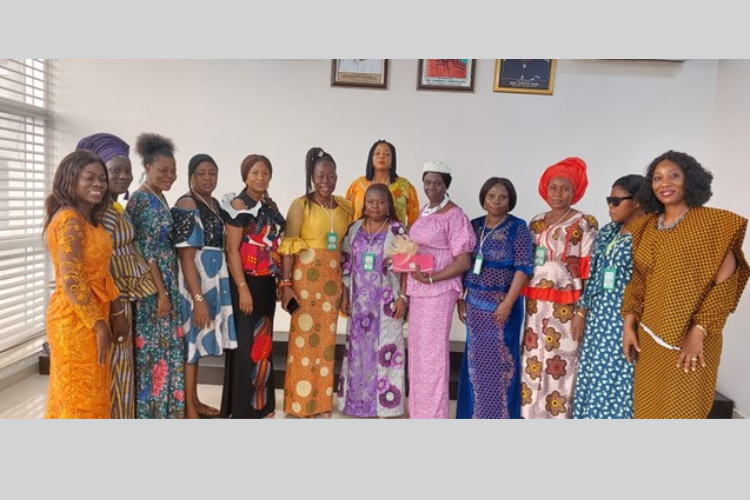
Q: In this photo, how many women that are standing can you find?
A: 13